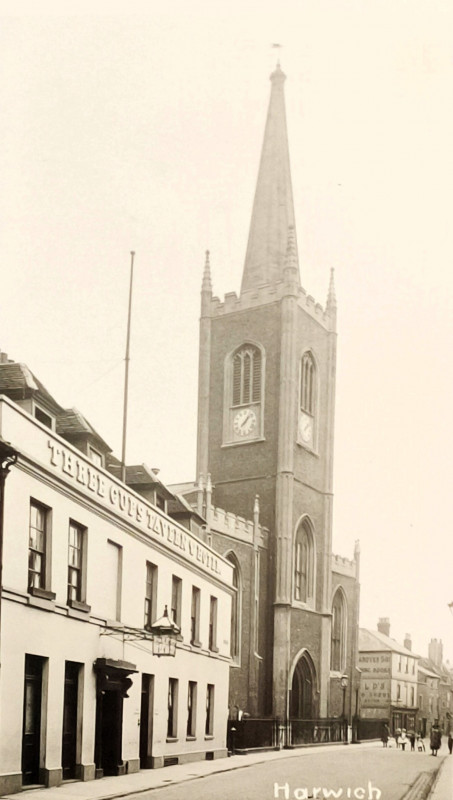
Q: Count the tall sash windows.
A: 9